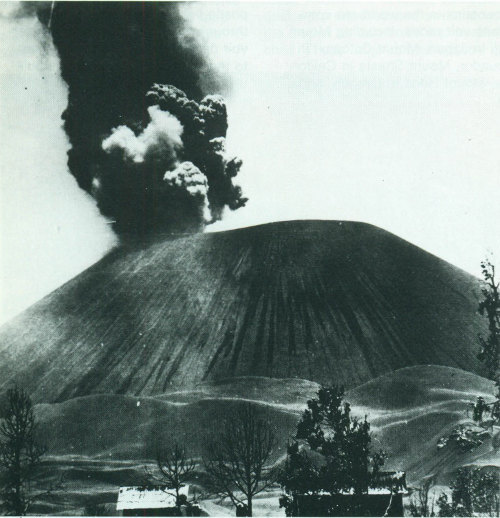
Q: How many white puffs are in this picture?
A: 2